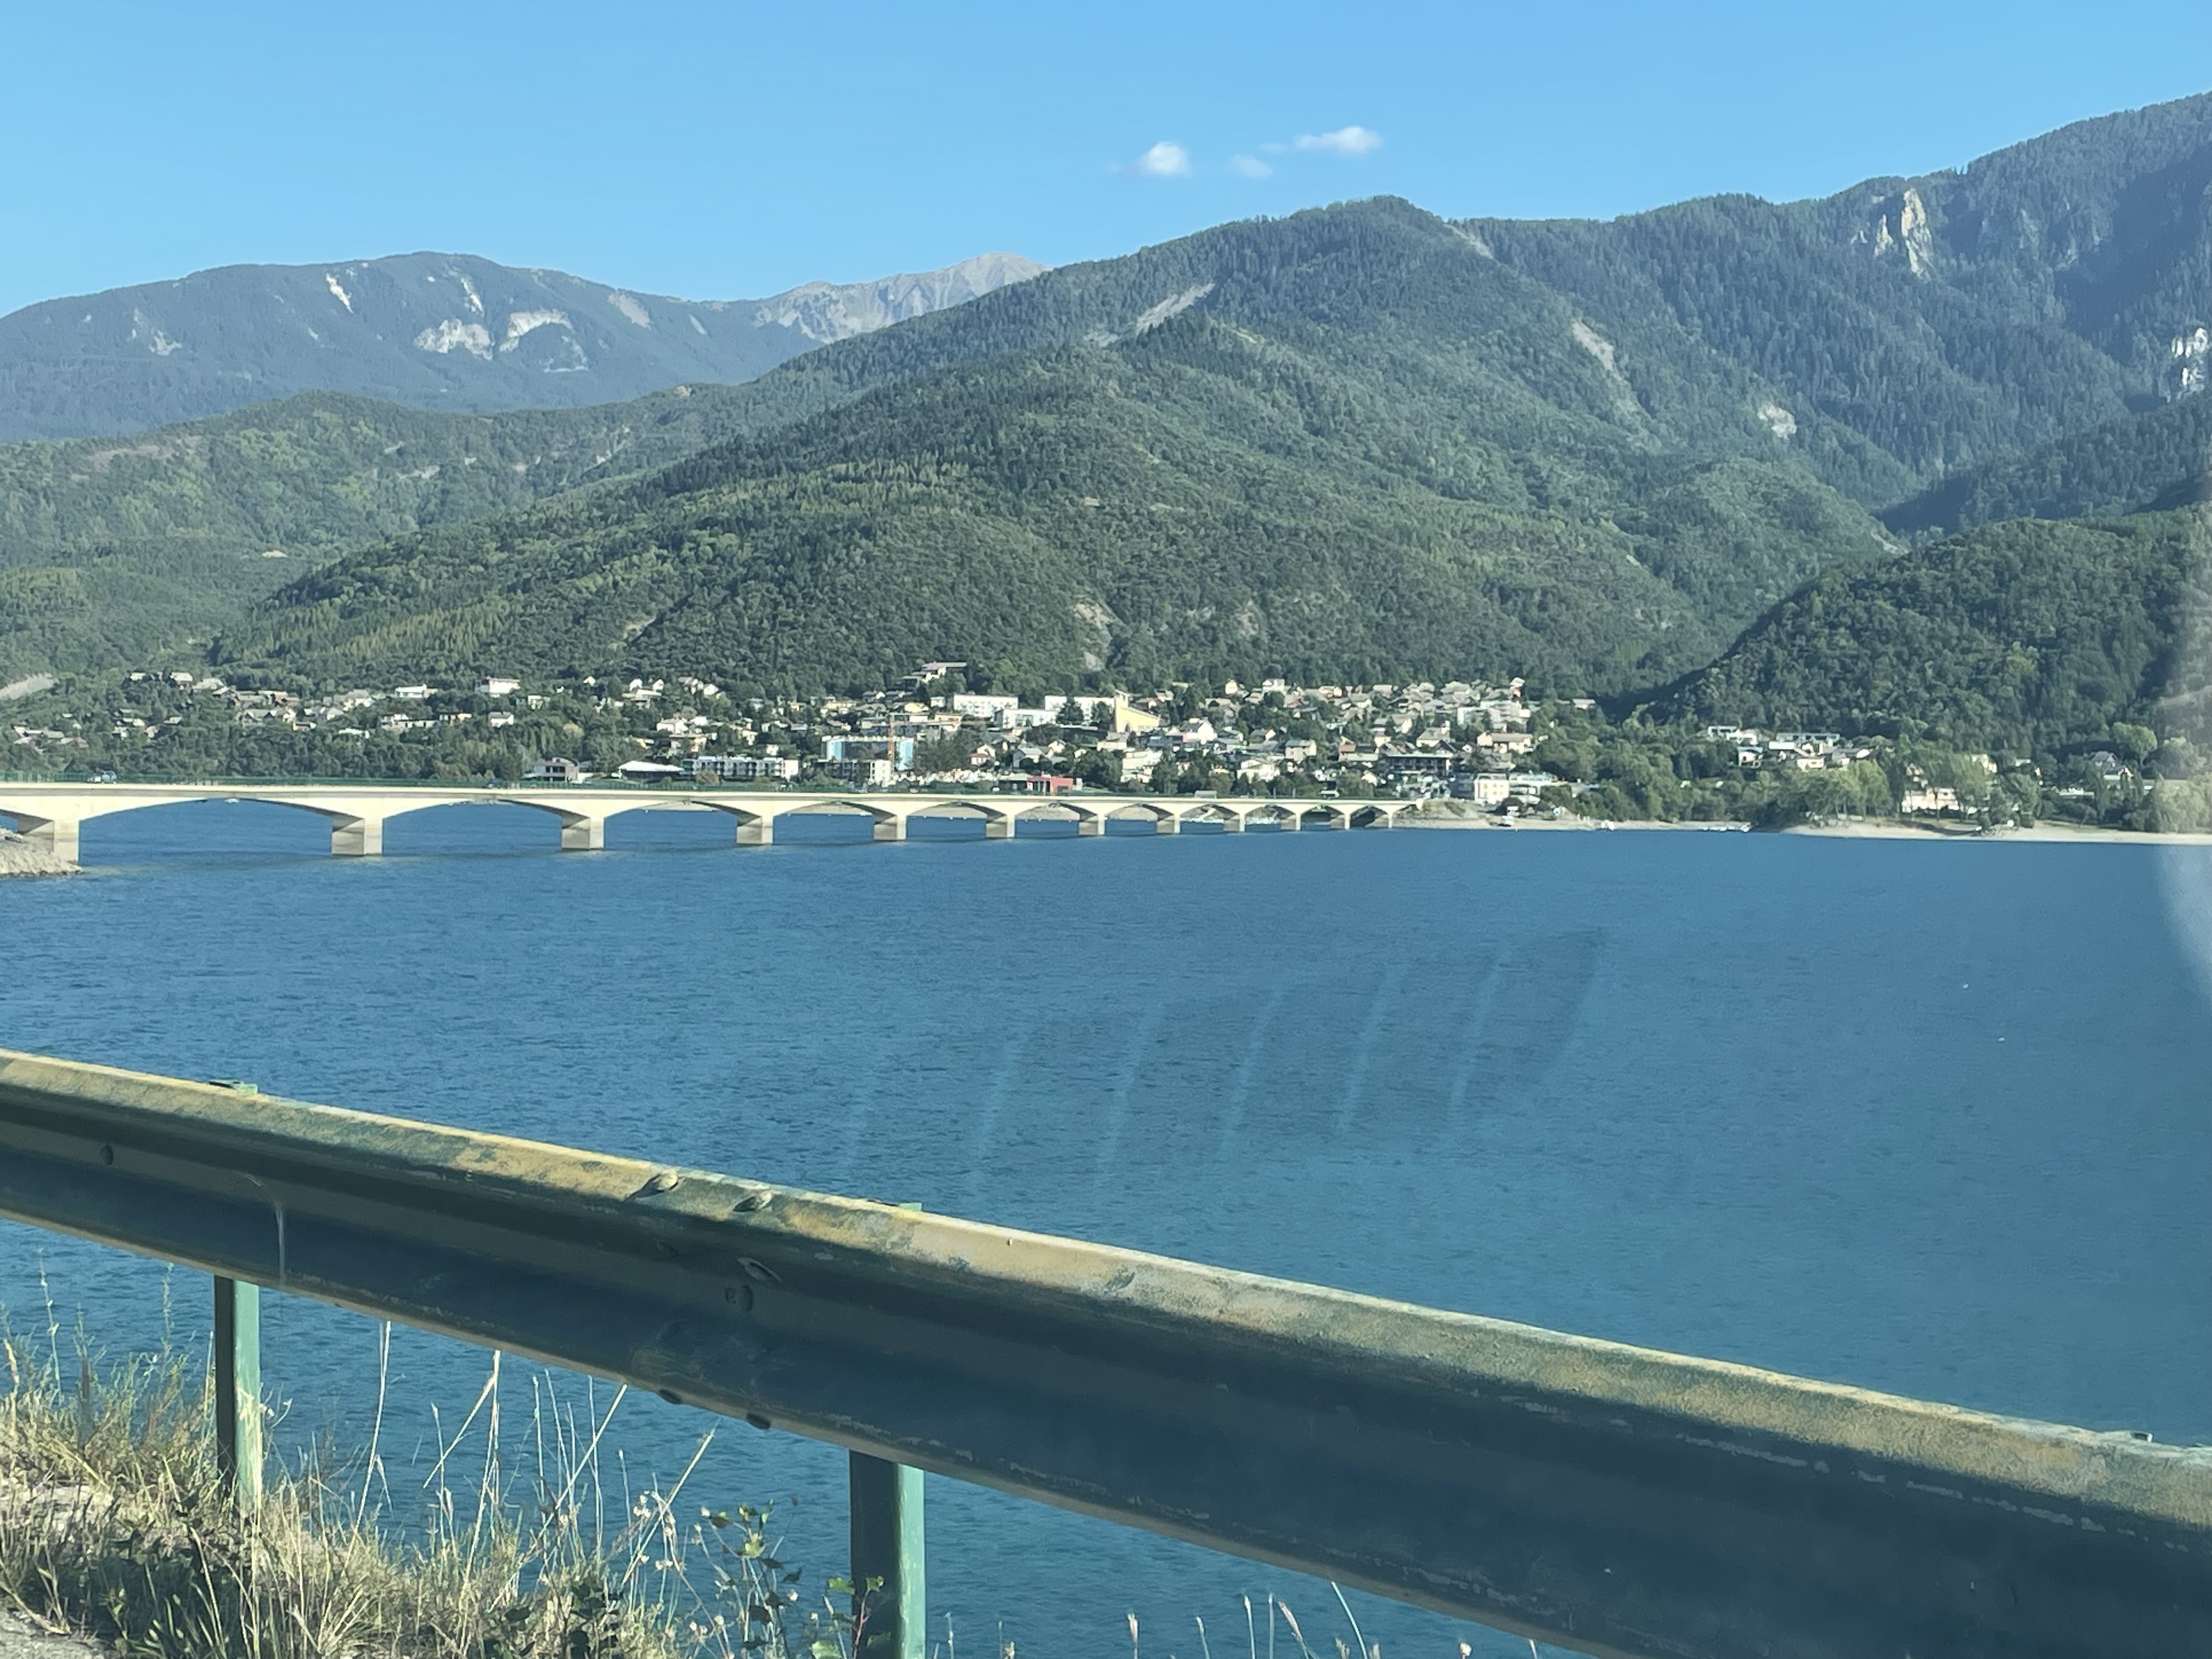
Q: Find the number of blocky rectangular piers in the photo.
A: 12